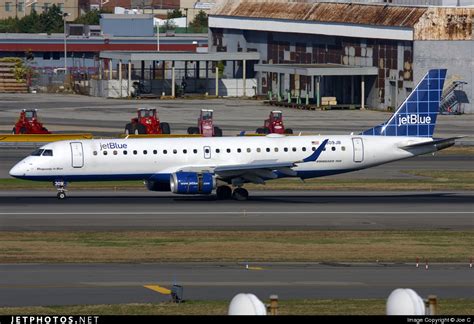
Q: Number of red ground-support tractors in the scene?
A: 4